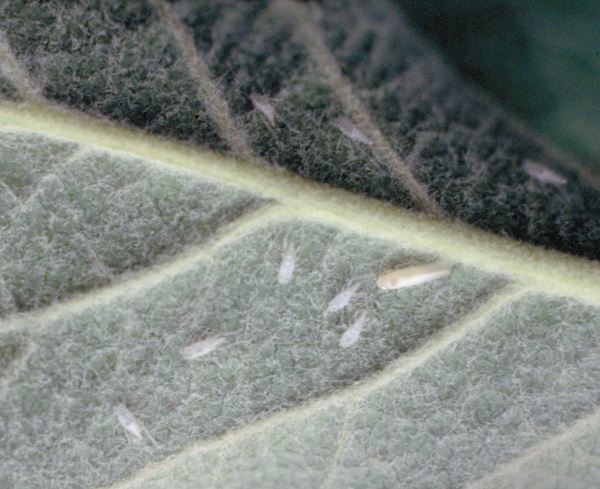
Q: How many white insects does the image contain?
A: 8